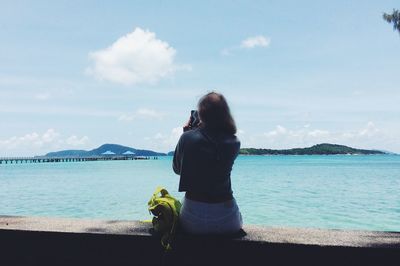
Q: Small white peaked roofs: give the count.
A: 2